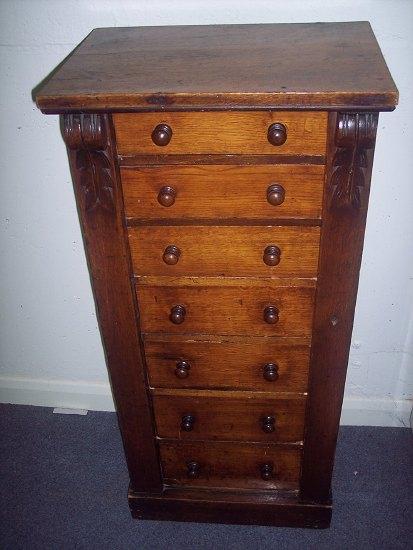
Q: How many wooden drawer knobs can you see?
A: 14